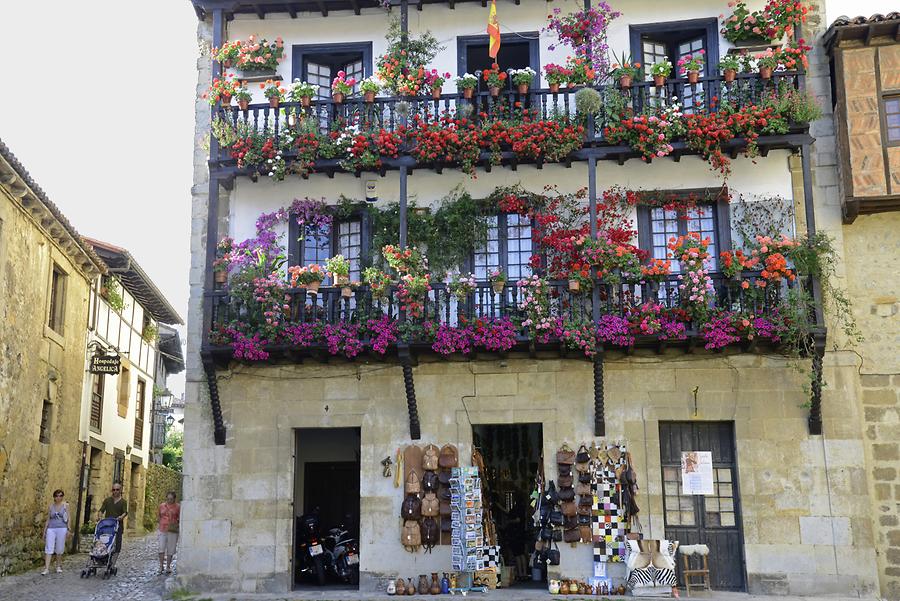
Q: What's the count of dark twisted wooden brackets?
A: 4